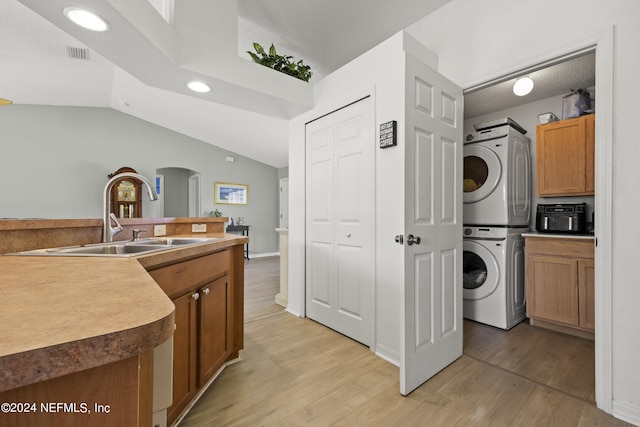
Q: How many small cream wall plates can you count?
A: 2